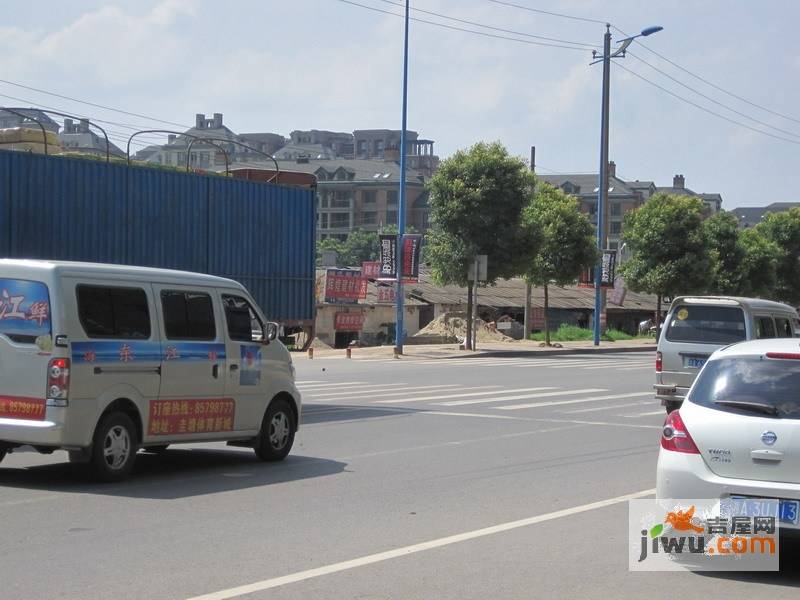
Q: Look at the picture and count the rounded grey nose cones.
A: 0